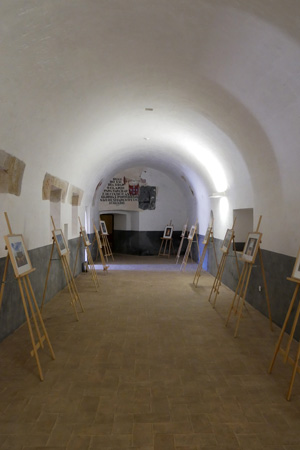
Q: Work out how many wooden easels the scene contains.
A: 12